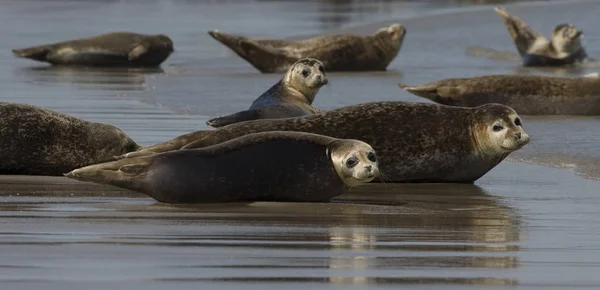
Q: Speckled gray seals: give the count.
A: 8